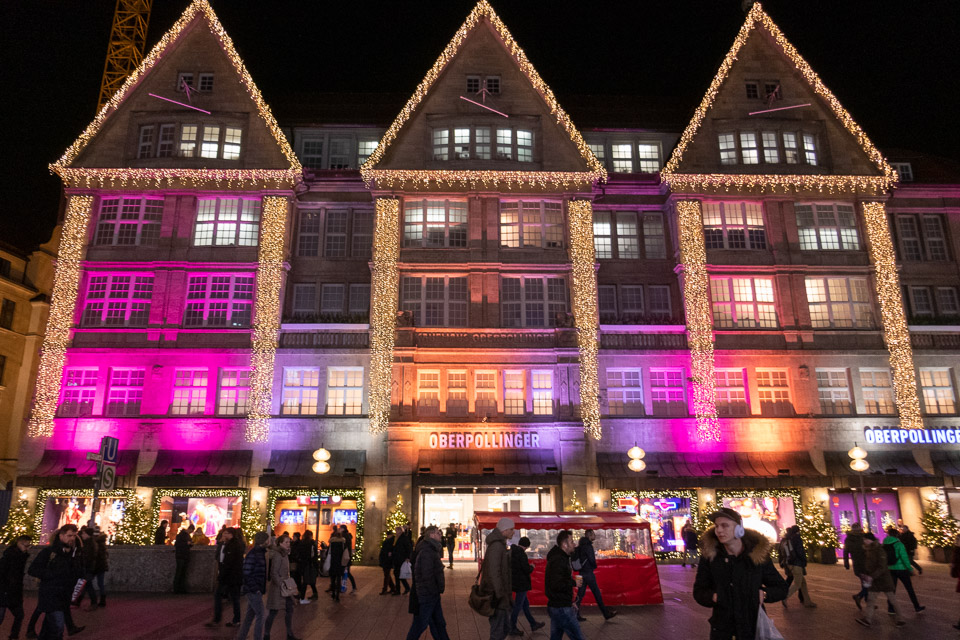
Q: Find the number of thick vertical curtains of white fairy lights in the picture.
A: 6